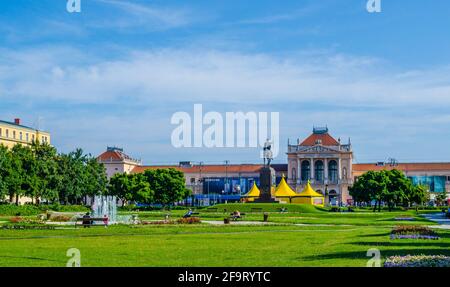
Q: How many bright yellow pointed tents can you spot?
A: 3